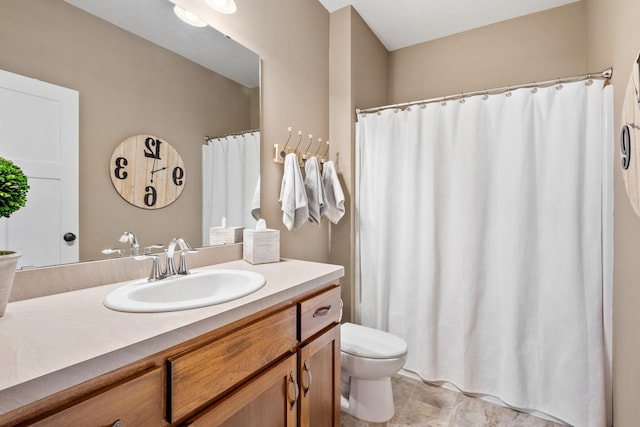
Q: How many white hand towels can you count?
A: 3